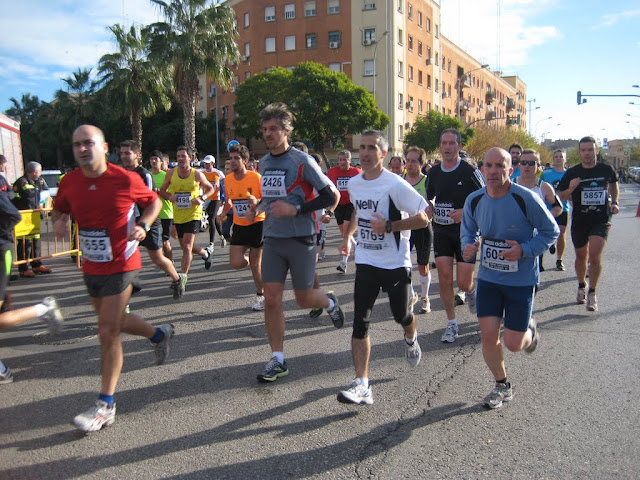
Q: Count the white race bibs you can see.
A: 9